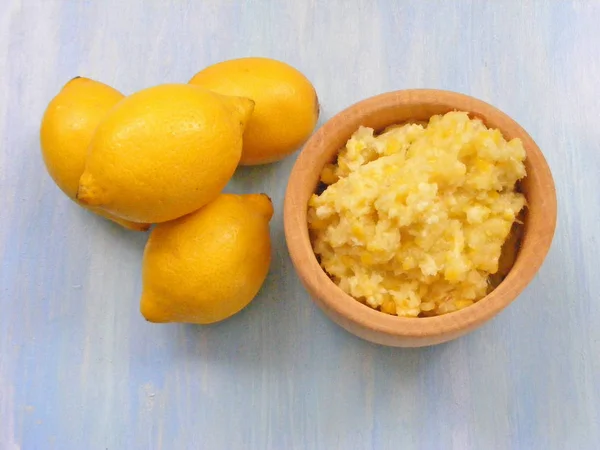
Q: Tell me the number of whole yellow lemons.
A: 4